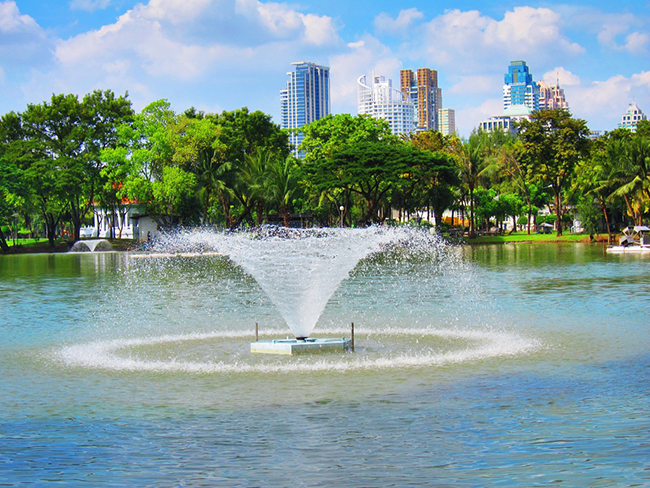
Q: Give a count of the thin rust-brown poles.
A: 2